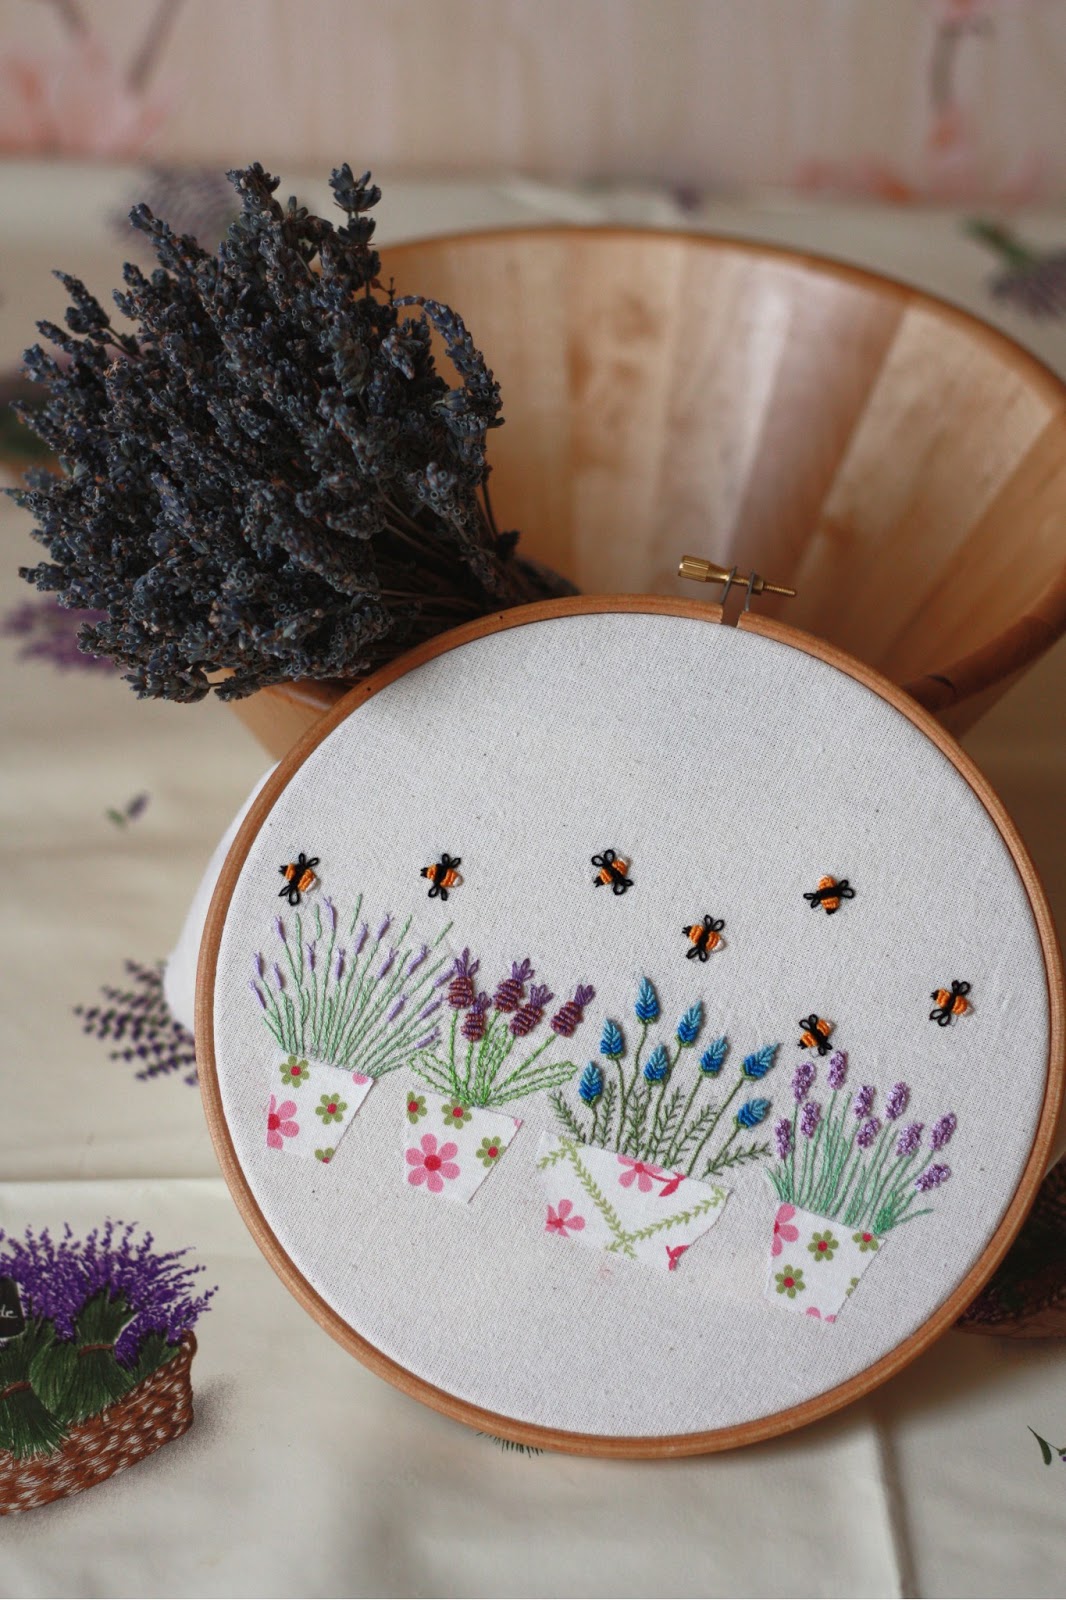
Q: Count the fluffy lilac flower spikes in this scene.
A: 10